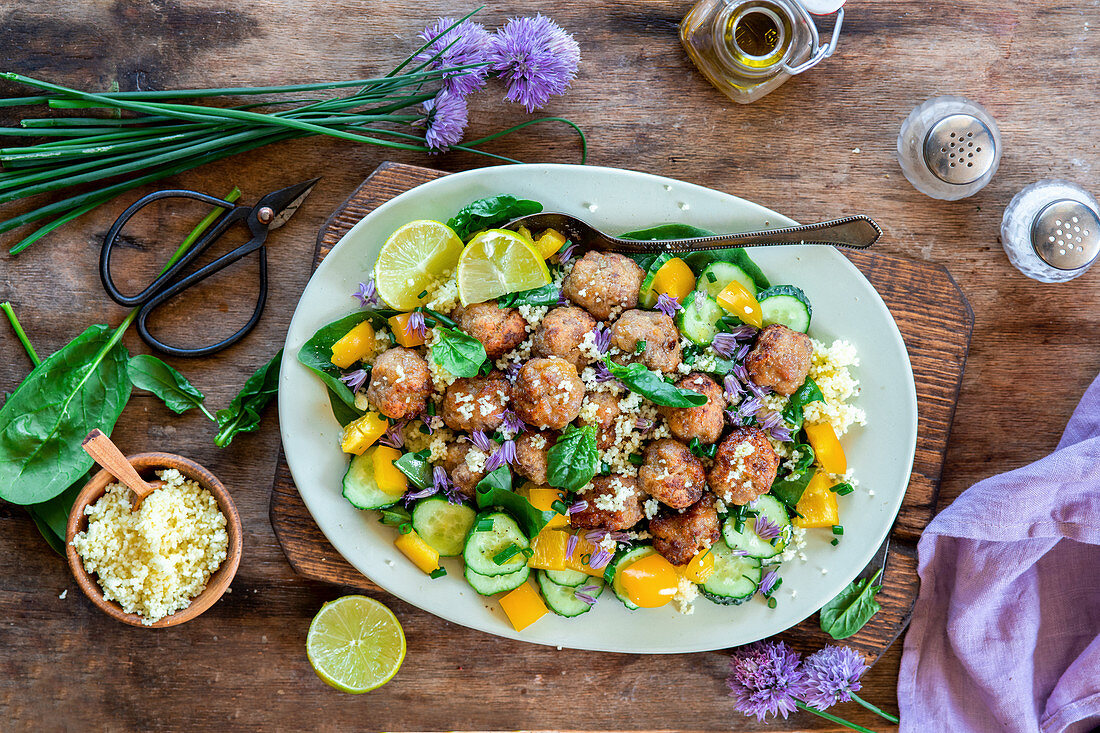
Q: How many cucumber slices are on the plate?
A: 13